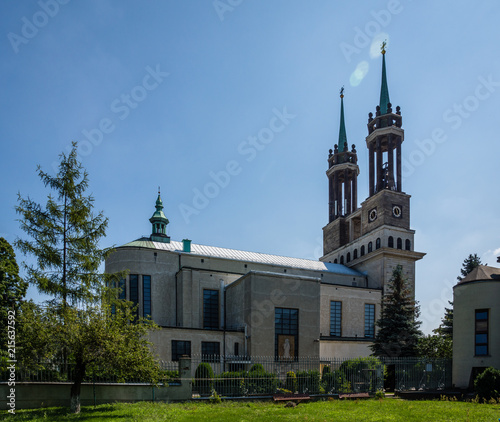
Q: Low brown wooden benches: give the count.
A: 2